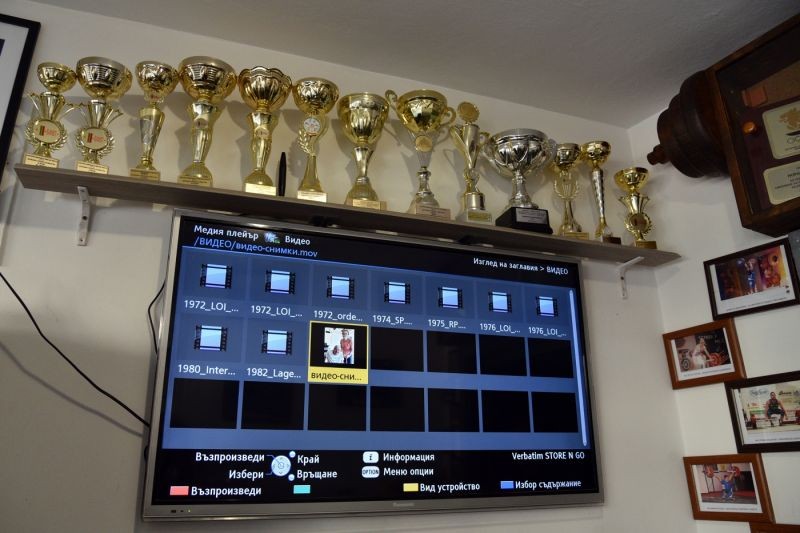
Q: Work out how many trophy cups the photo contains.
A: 13